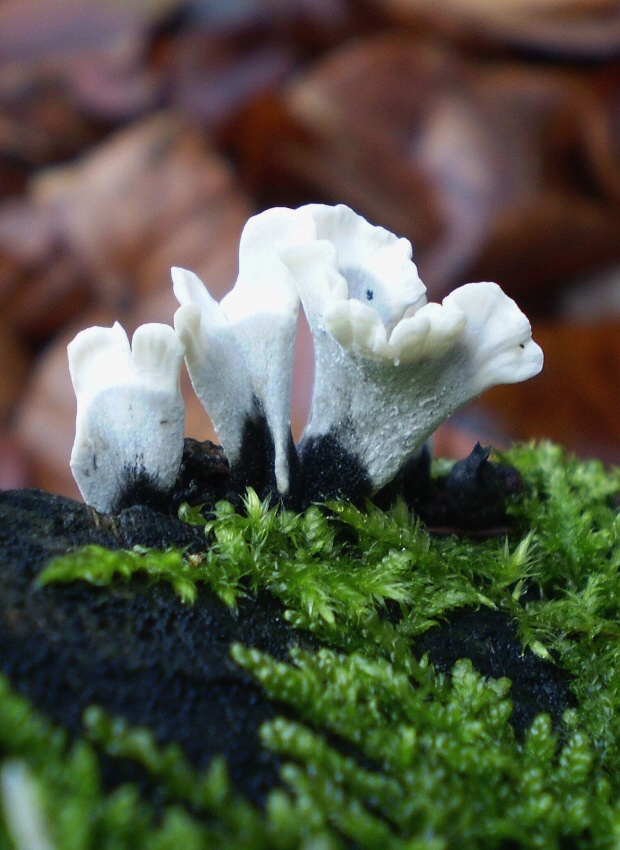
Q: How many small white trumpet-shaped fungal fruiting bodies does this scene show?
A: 3